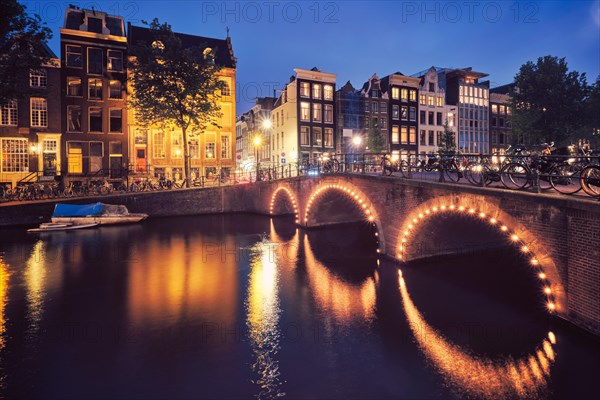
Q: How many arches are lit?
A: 3